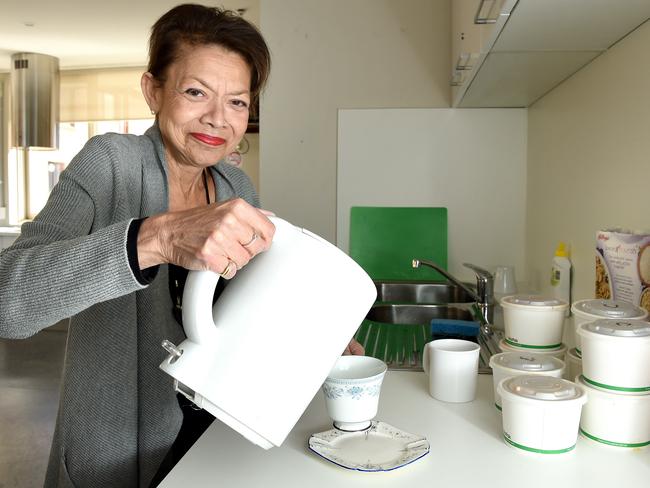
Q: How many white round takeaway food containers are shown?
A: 8